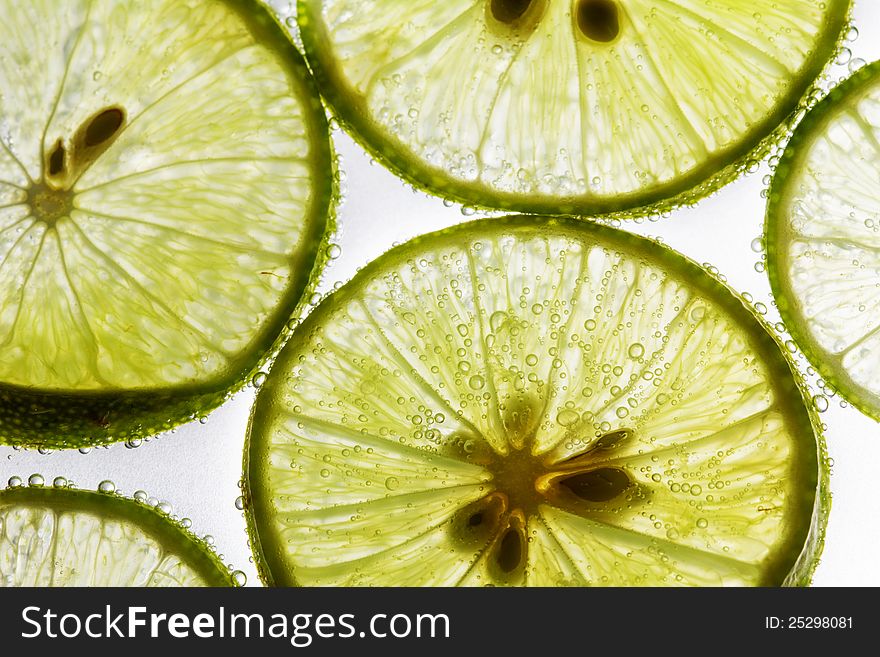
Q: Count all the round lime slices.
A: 5